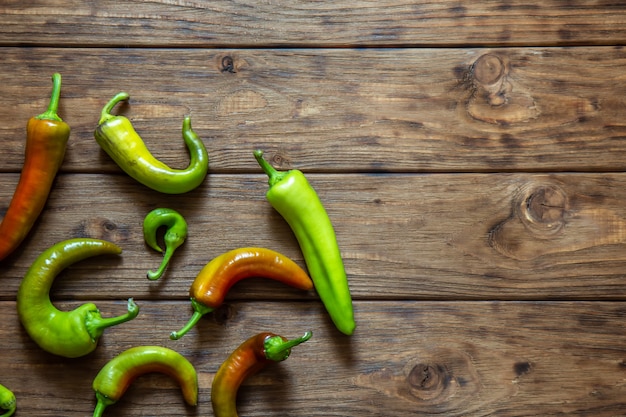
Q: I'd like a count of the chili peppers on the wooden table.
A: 9